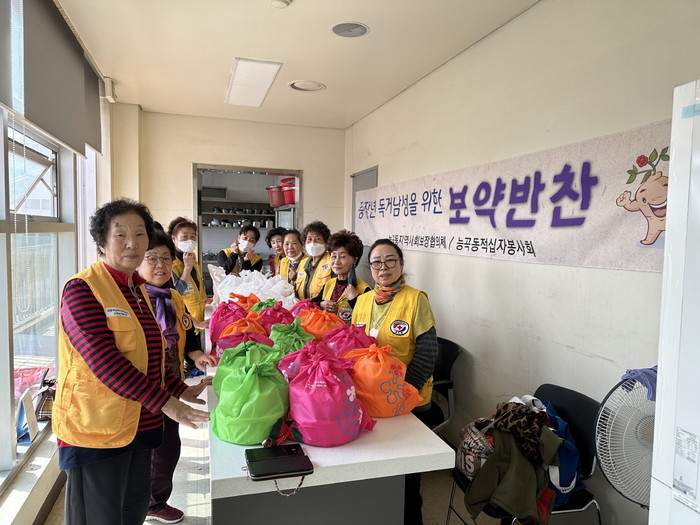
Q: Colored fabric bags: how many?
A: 15